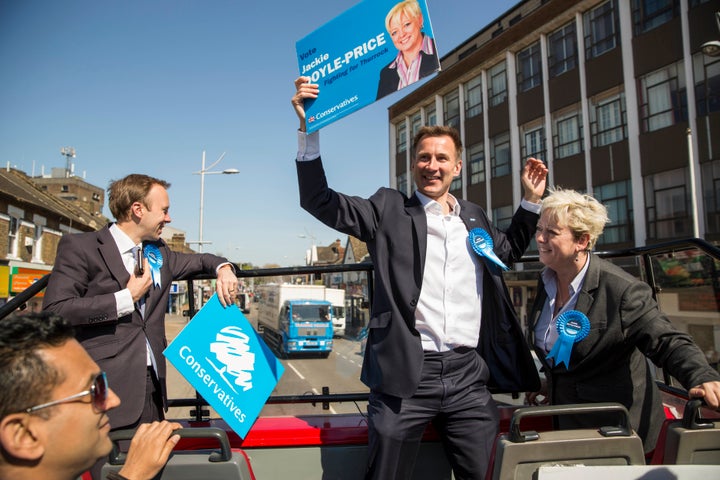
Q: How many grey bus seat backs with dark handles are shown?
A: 3